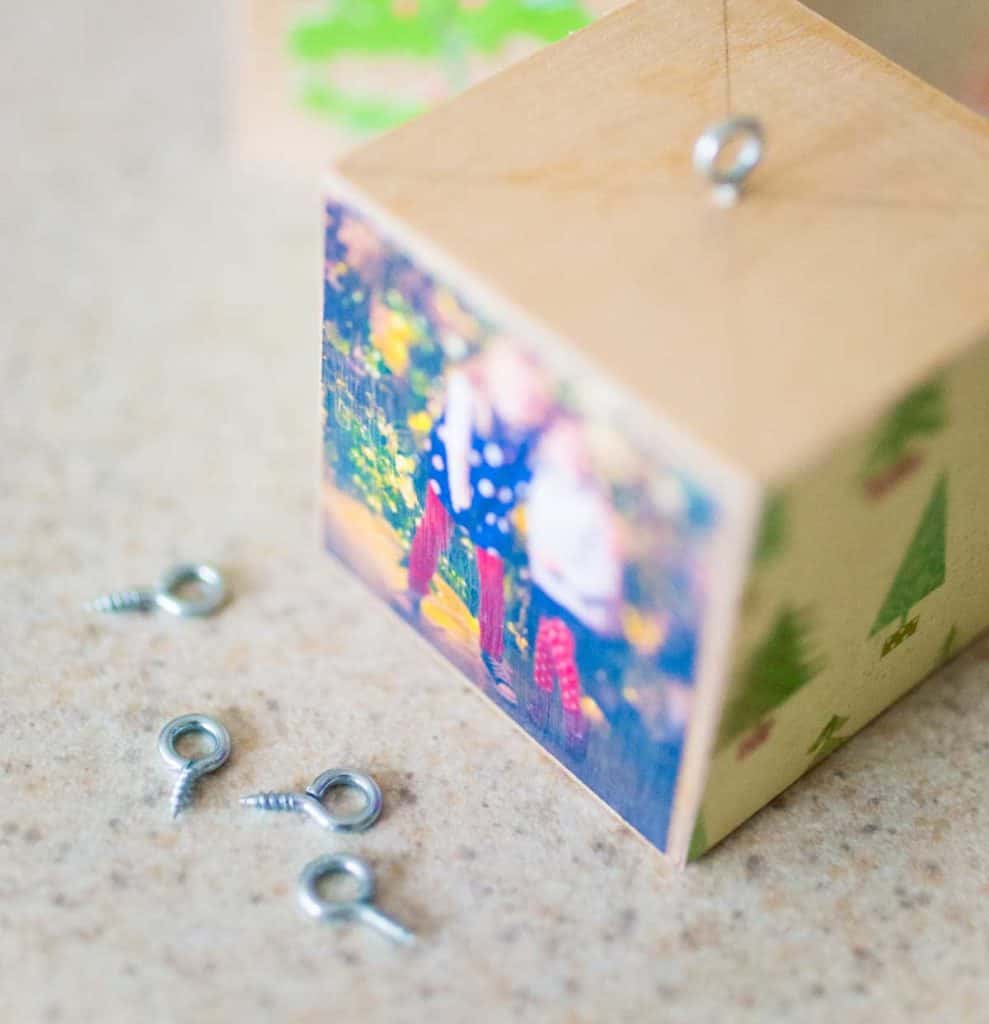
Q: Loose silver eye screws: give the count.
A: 4